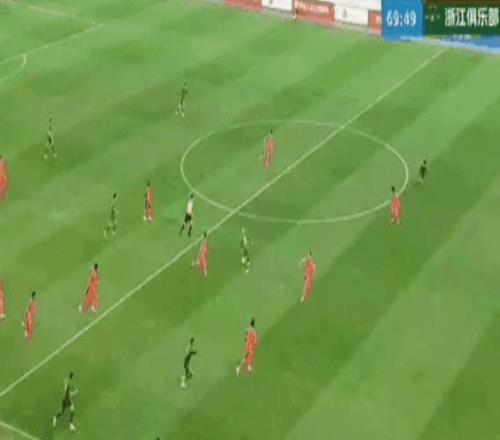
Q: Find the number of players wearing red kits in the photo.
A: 10